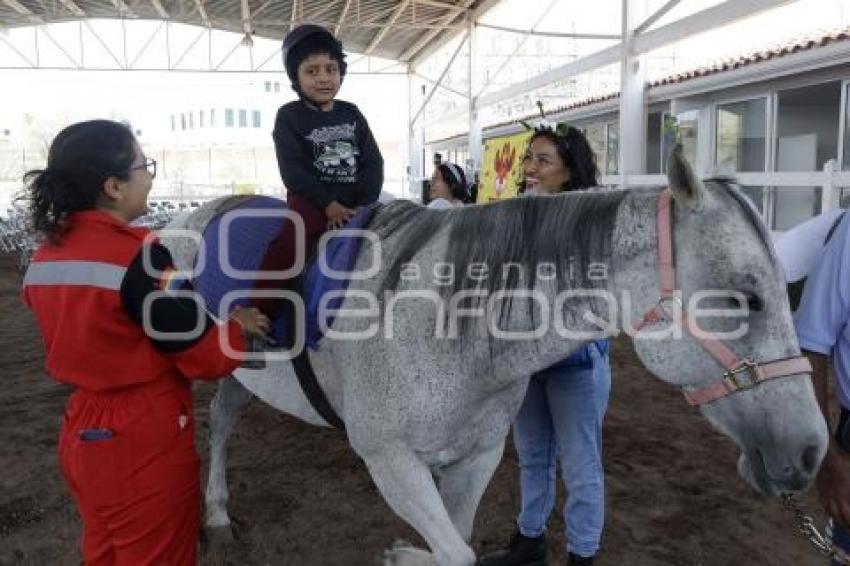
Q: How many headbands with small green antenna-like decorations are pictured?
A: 1